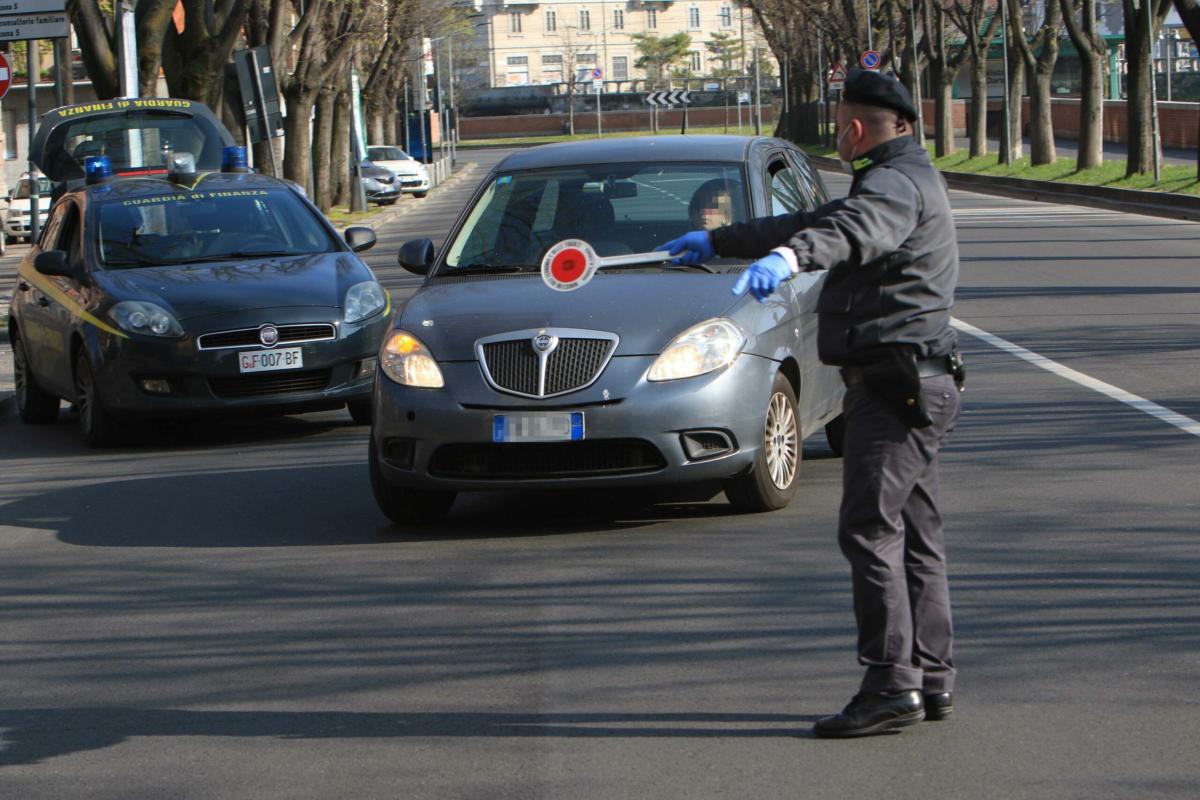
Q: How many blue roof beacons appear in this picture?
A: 2